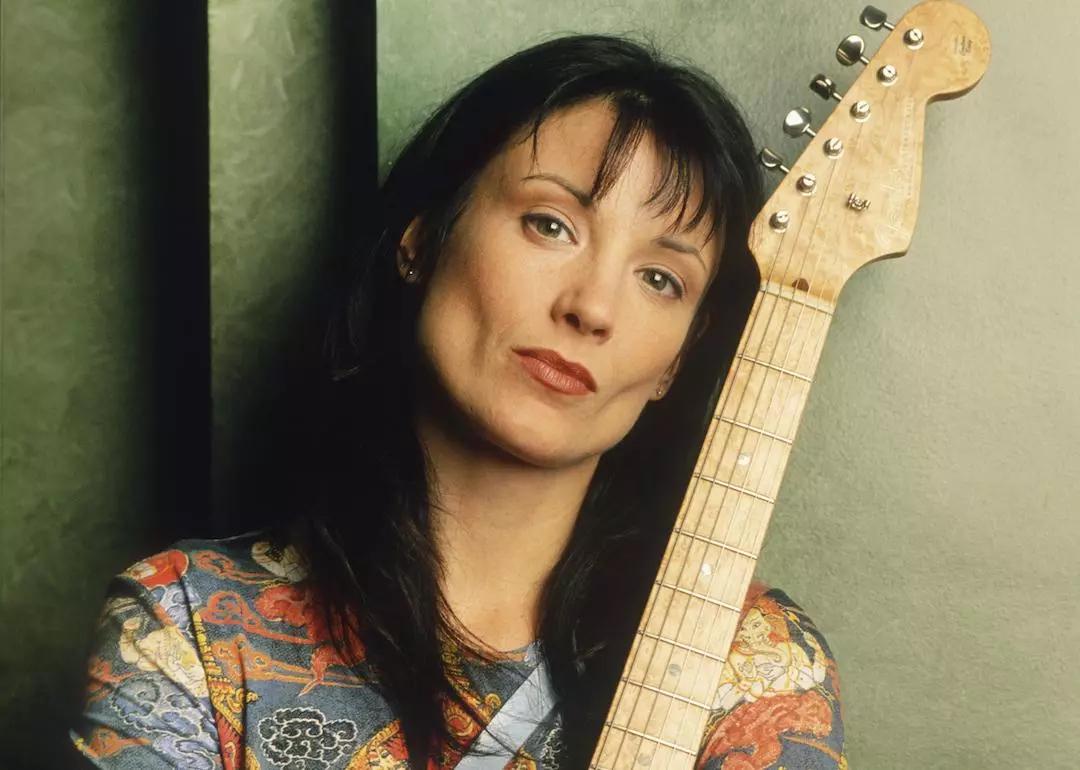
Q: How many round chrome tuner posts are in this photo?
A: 6